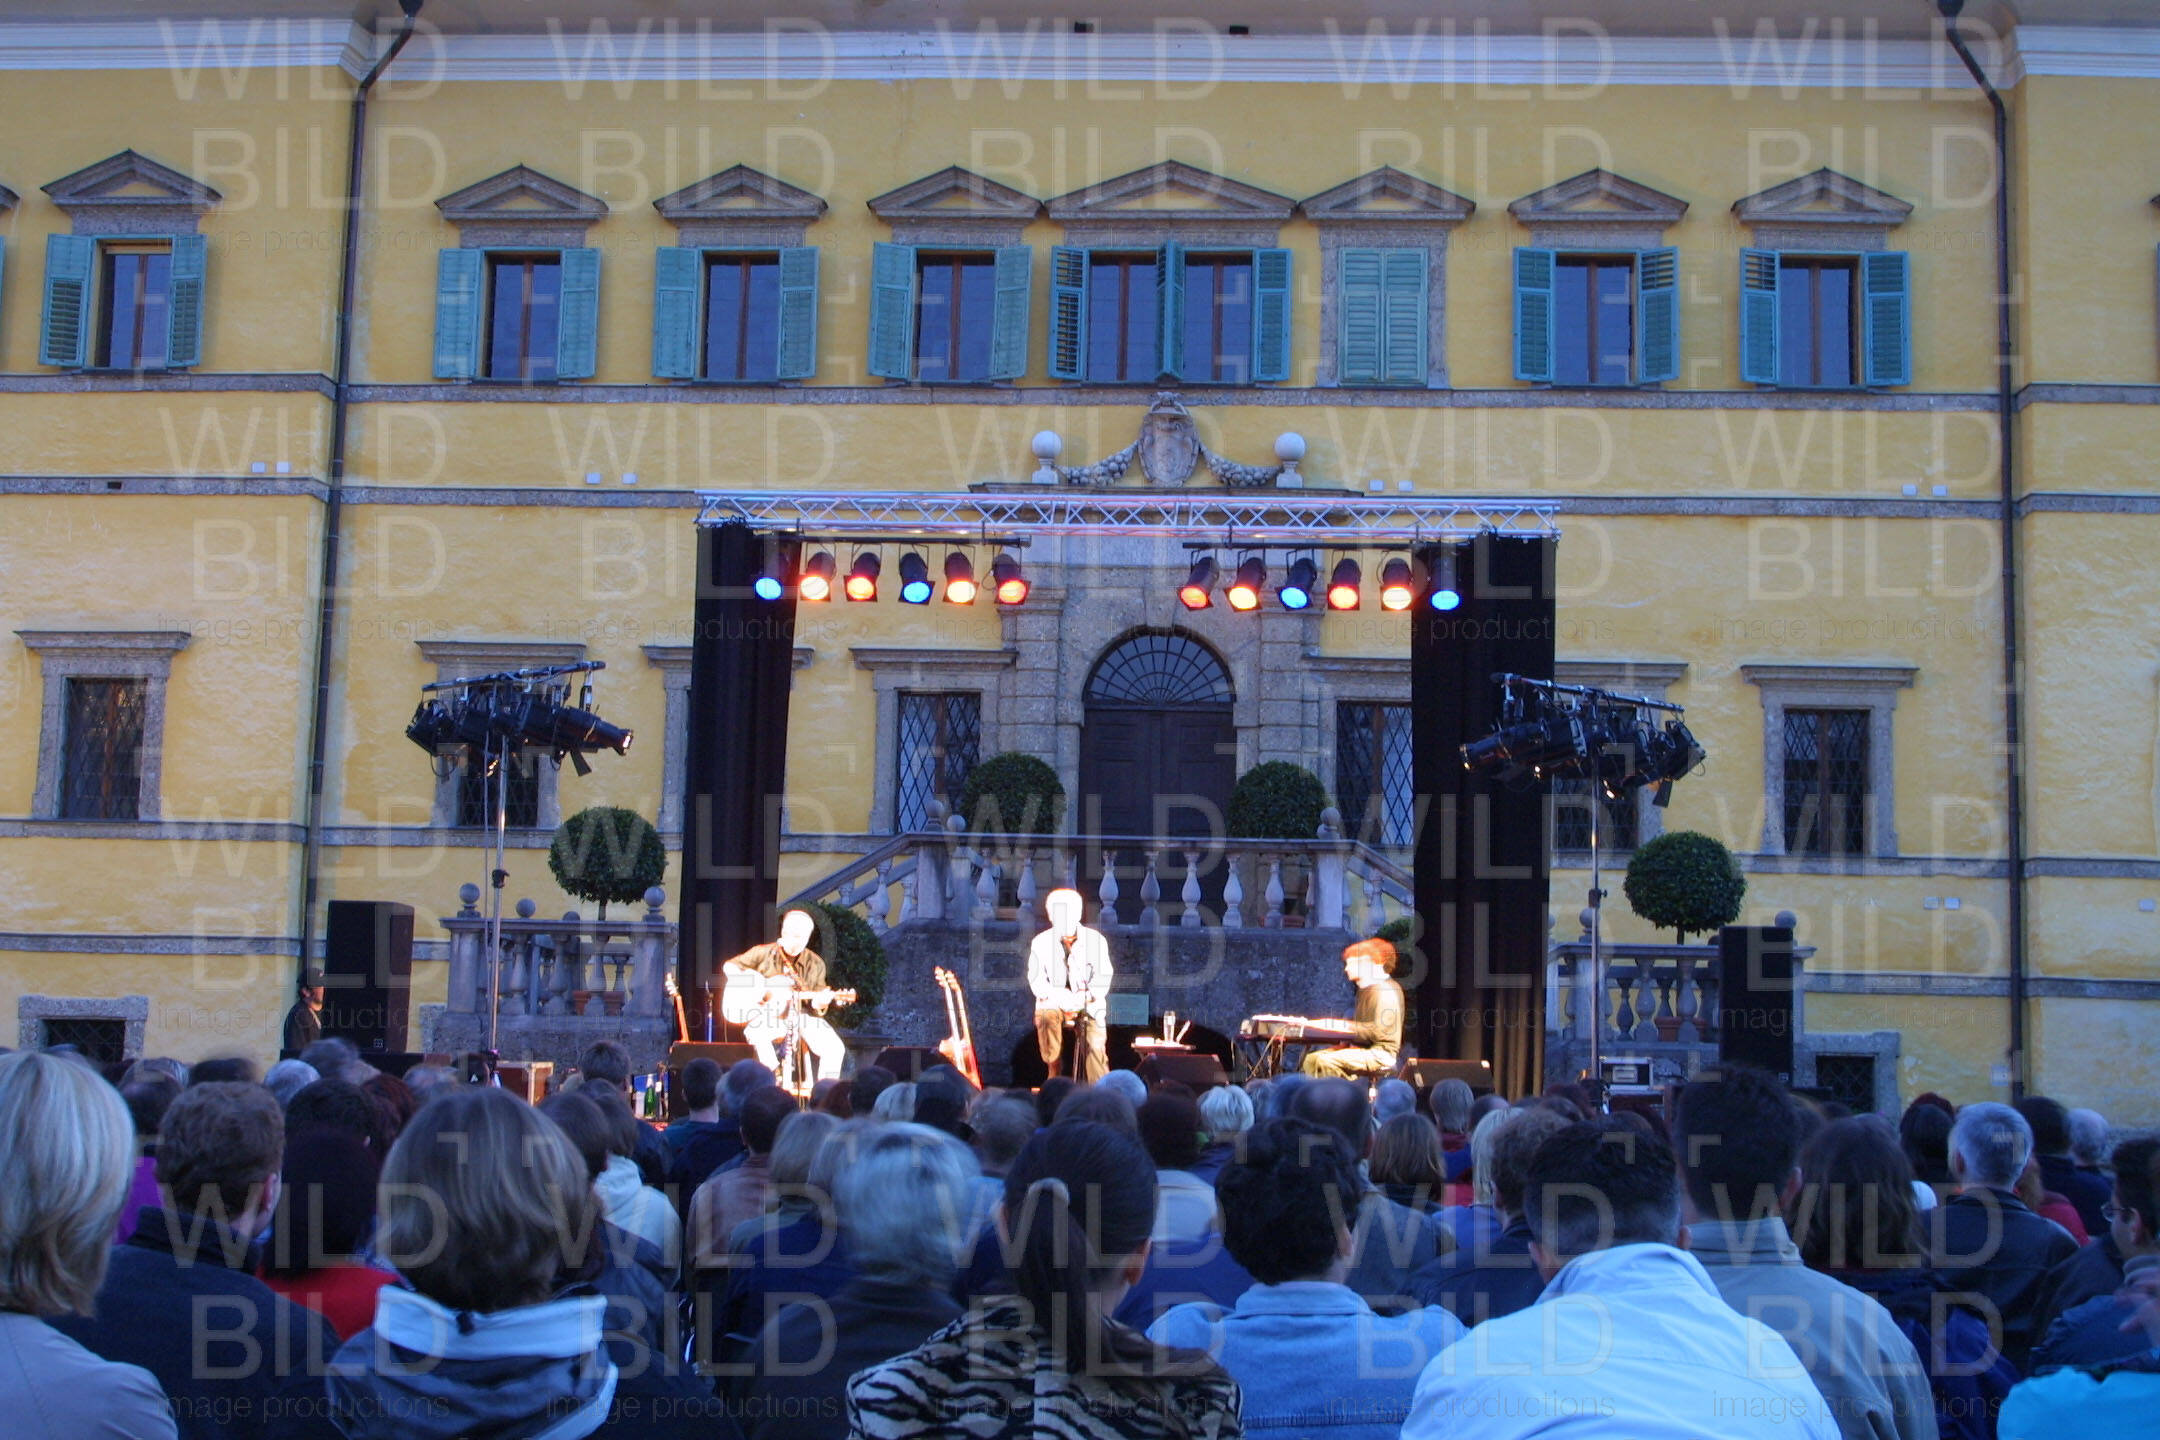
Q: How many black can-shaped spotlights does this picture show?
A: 12